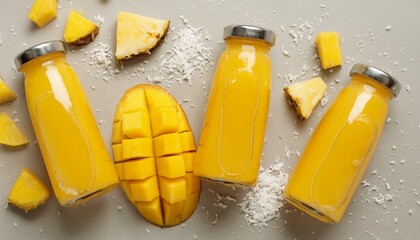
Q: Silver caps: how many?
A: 3